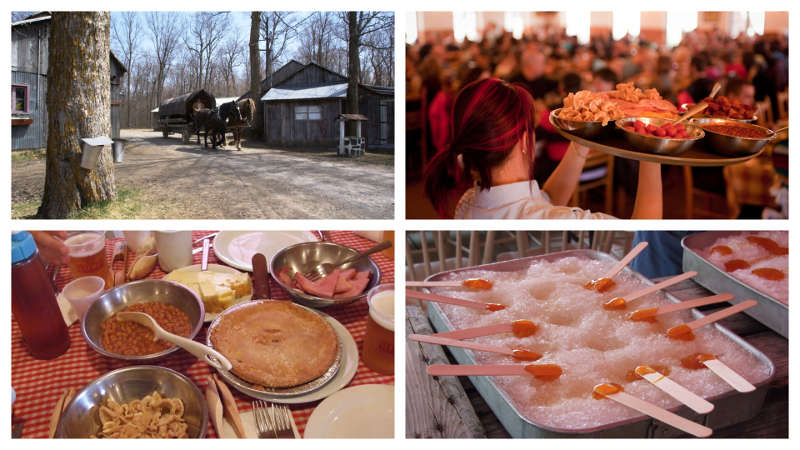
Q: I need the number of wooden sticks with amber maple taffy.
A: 12